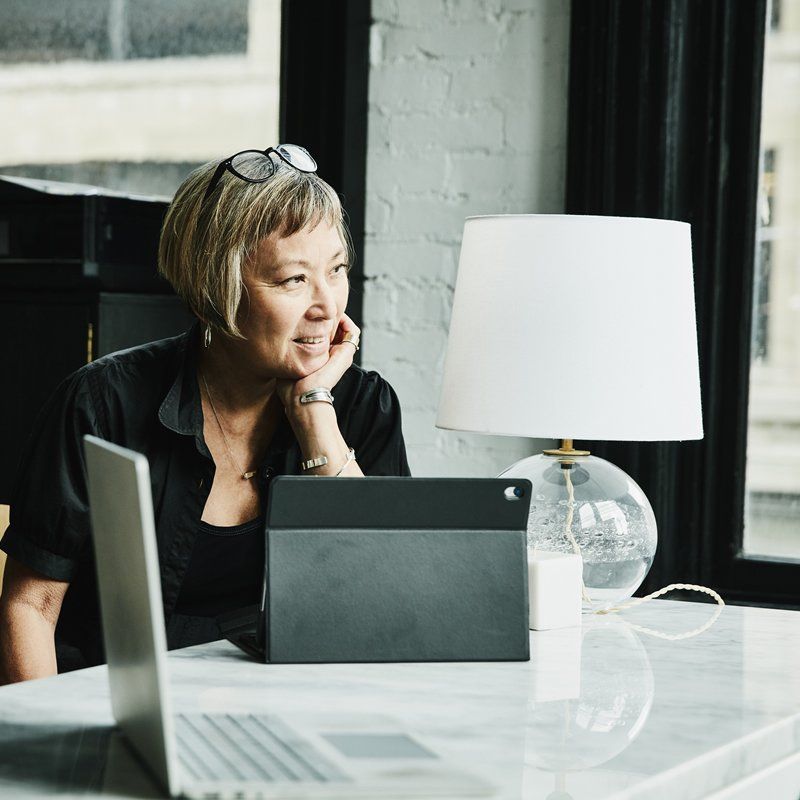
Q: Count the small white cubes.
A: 1